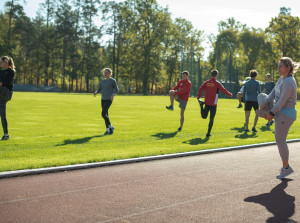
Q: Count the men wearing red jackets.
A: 2